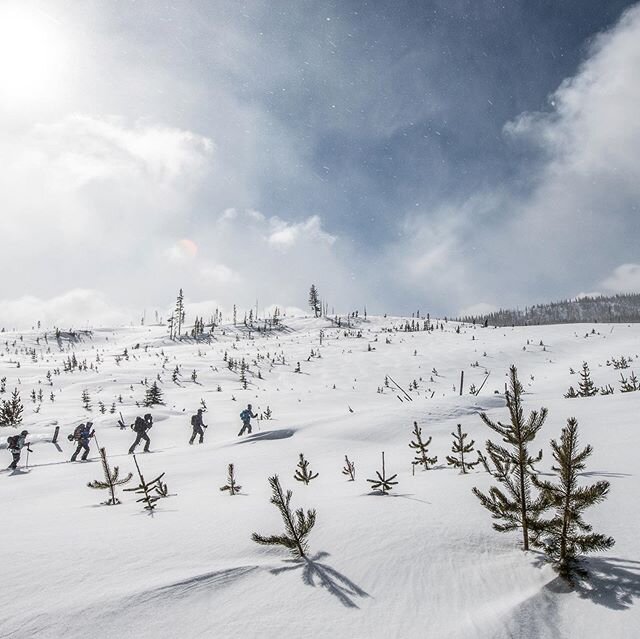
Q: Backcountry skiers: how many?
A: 5